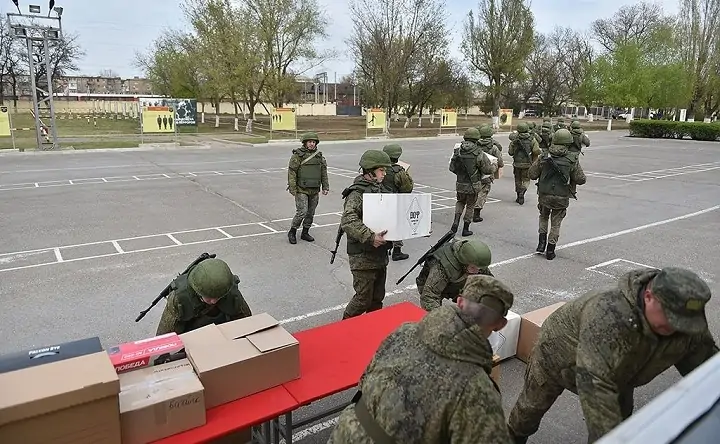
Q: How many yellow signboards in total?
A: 6